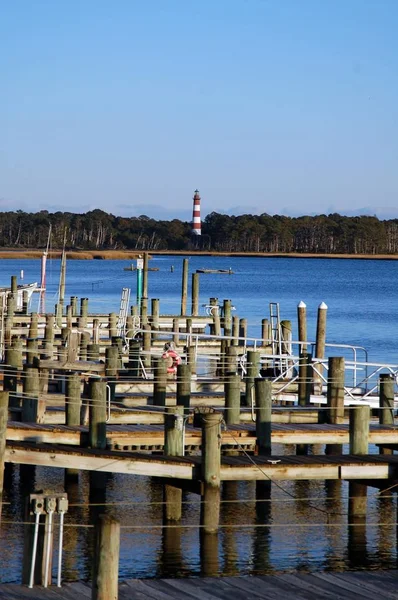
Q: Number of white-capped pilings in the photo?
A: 2